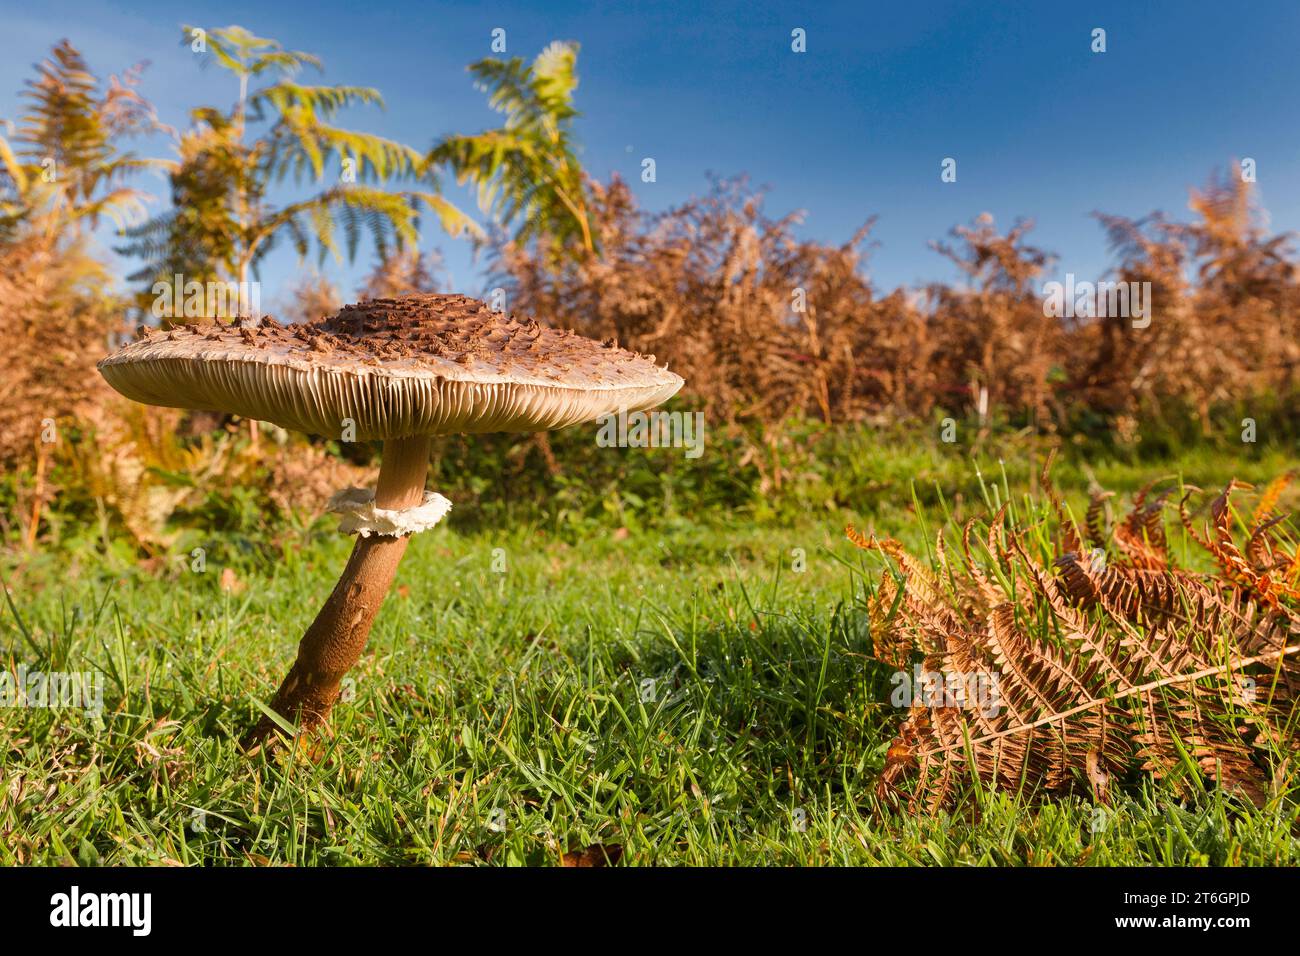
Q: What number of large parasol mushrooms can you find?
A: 1